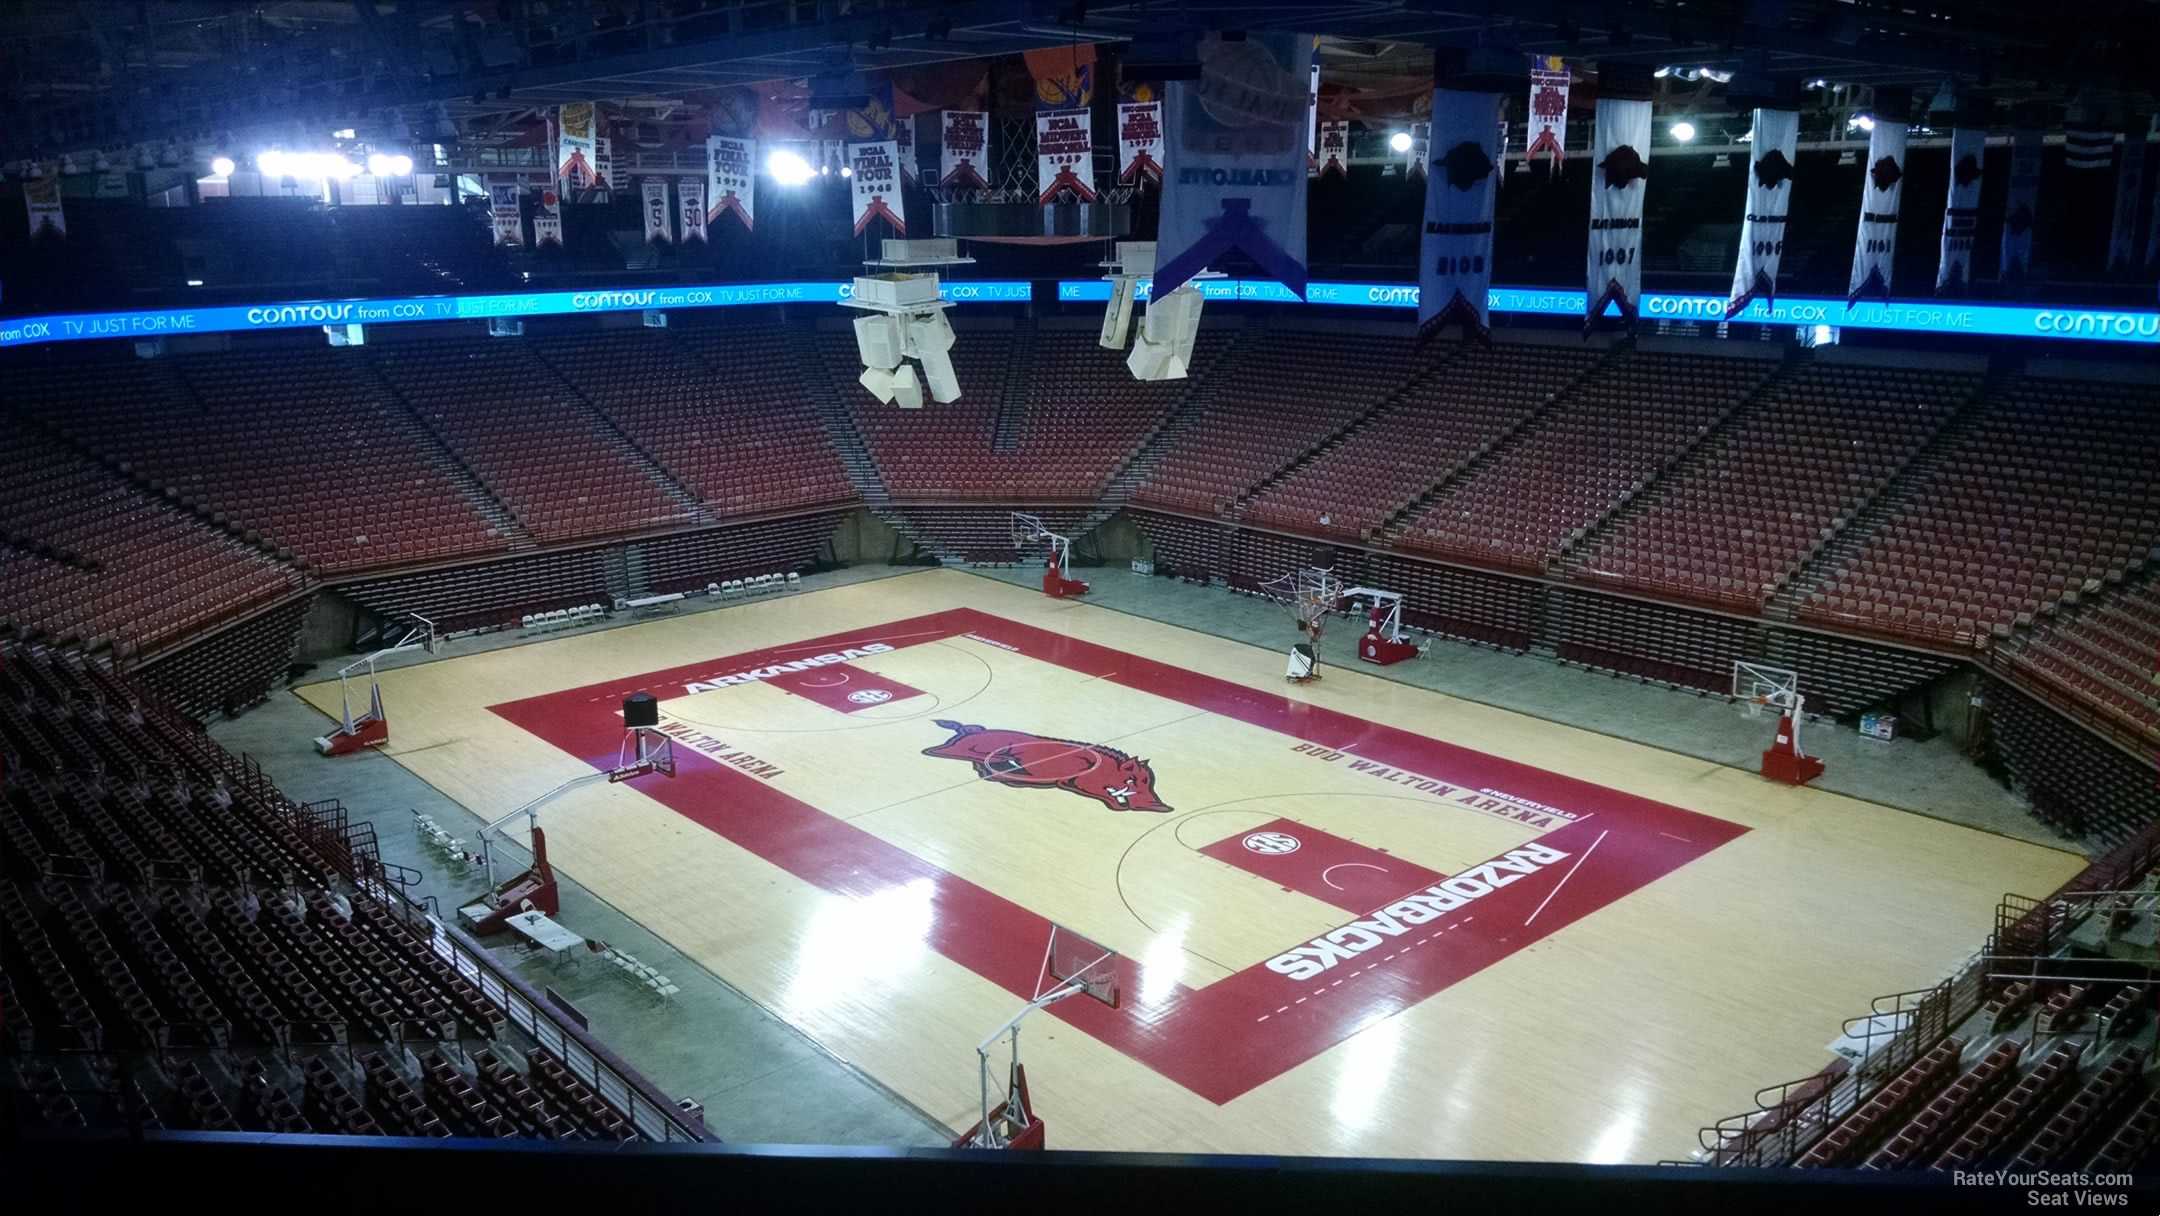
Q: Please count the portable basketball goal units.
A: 6